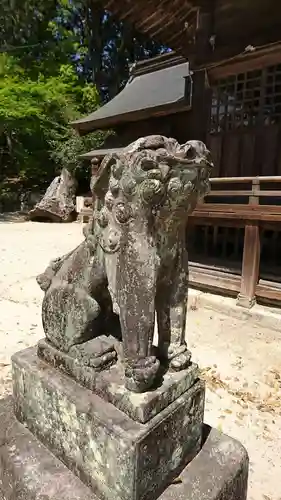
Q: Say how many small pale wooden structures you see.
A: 1